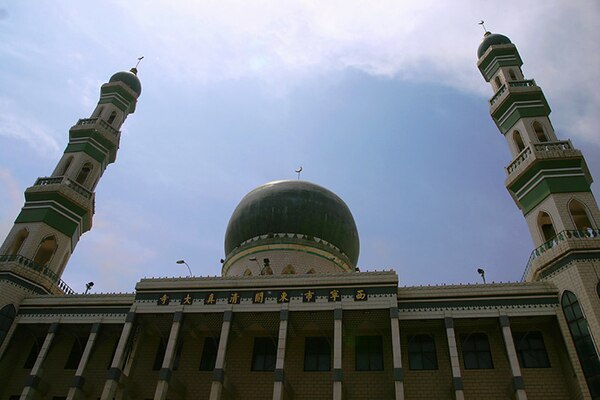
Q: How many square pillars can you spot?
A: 10